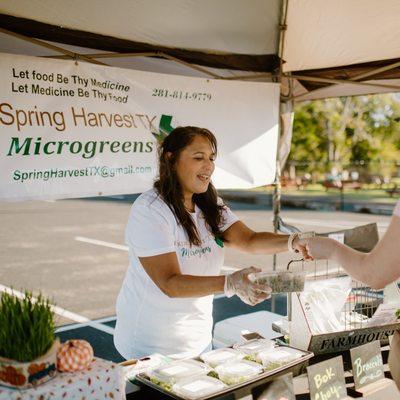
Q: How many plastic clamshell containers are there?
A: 7